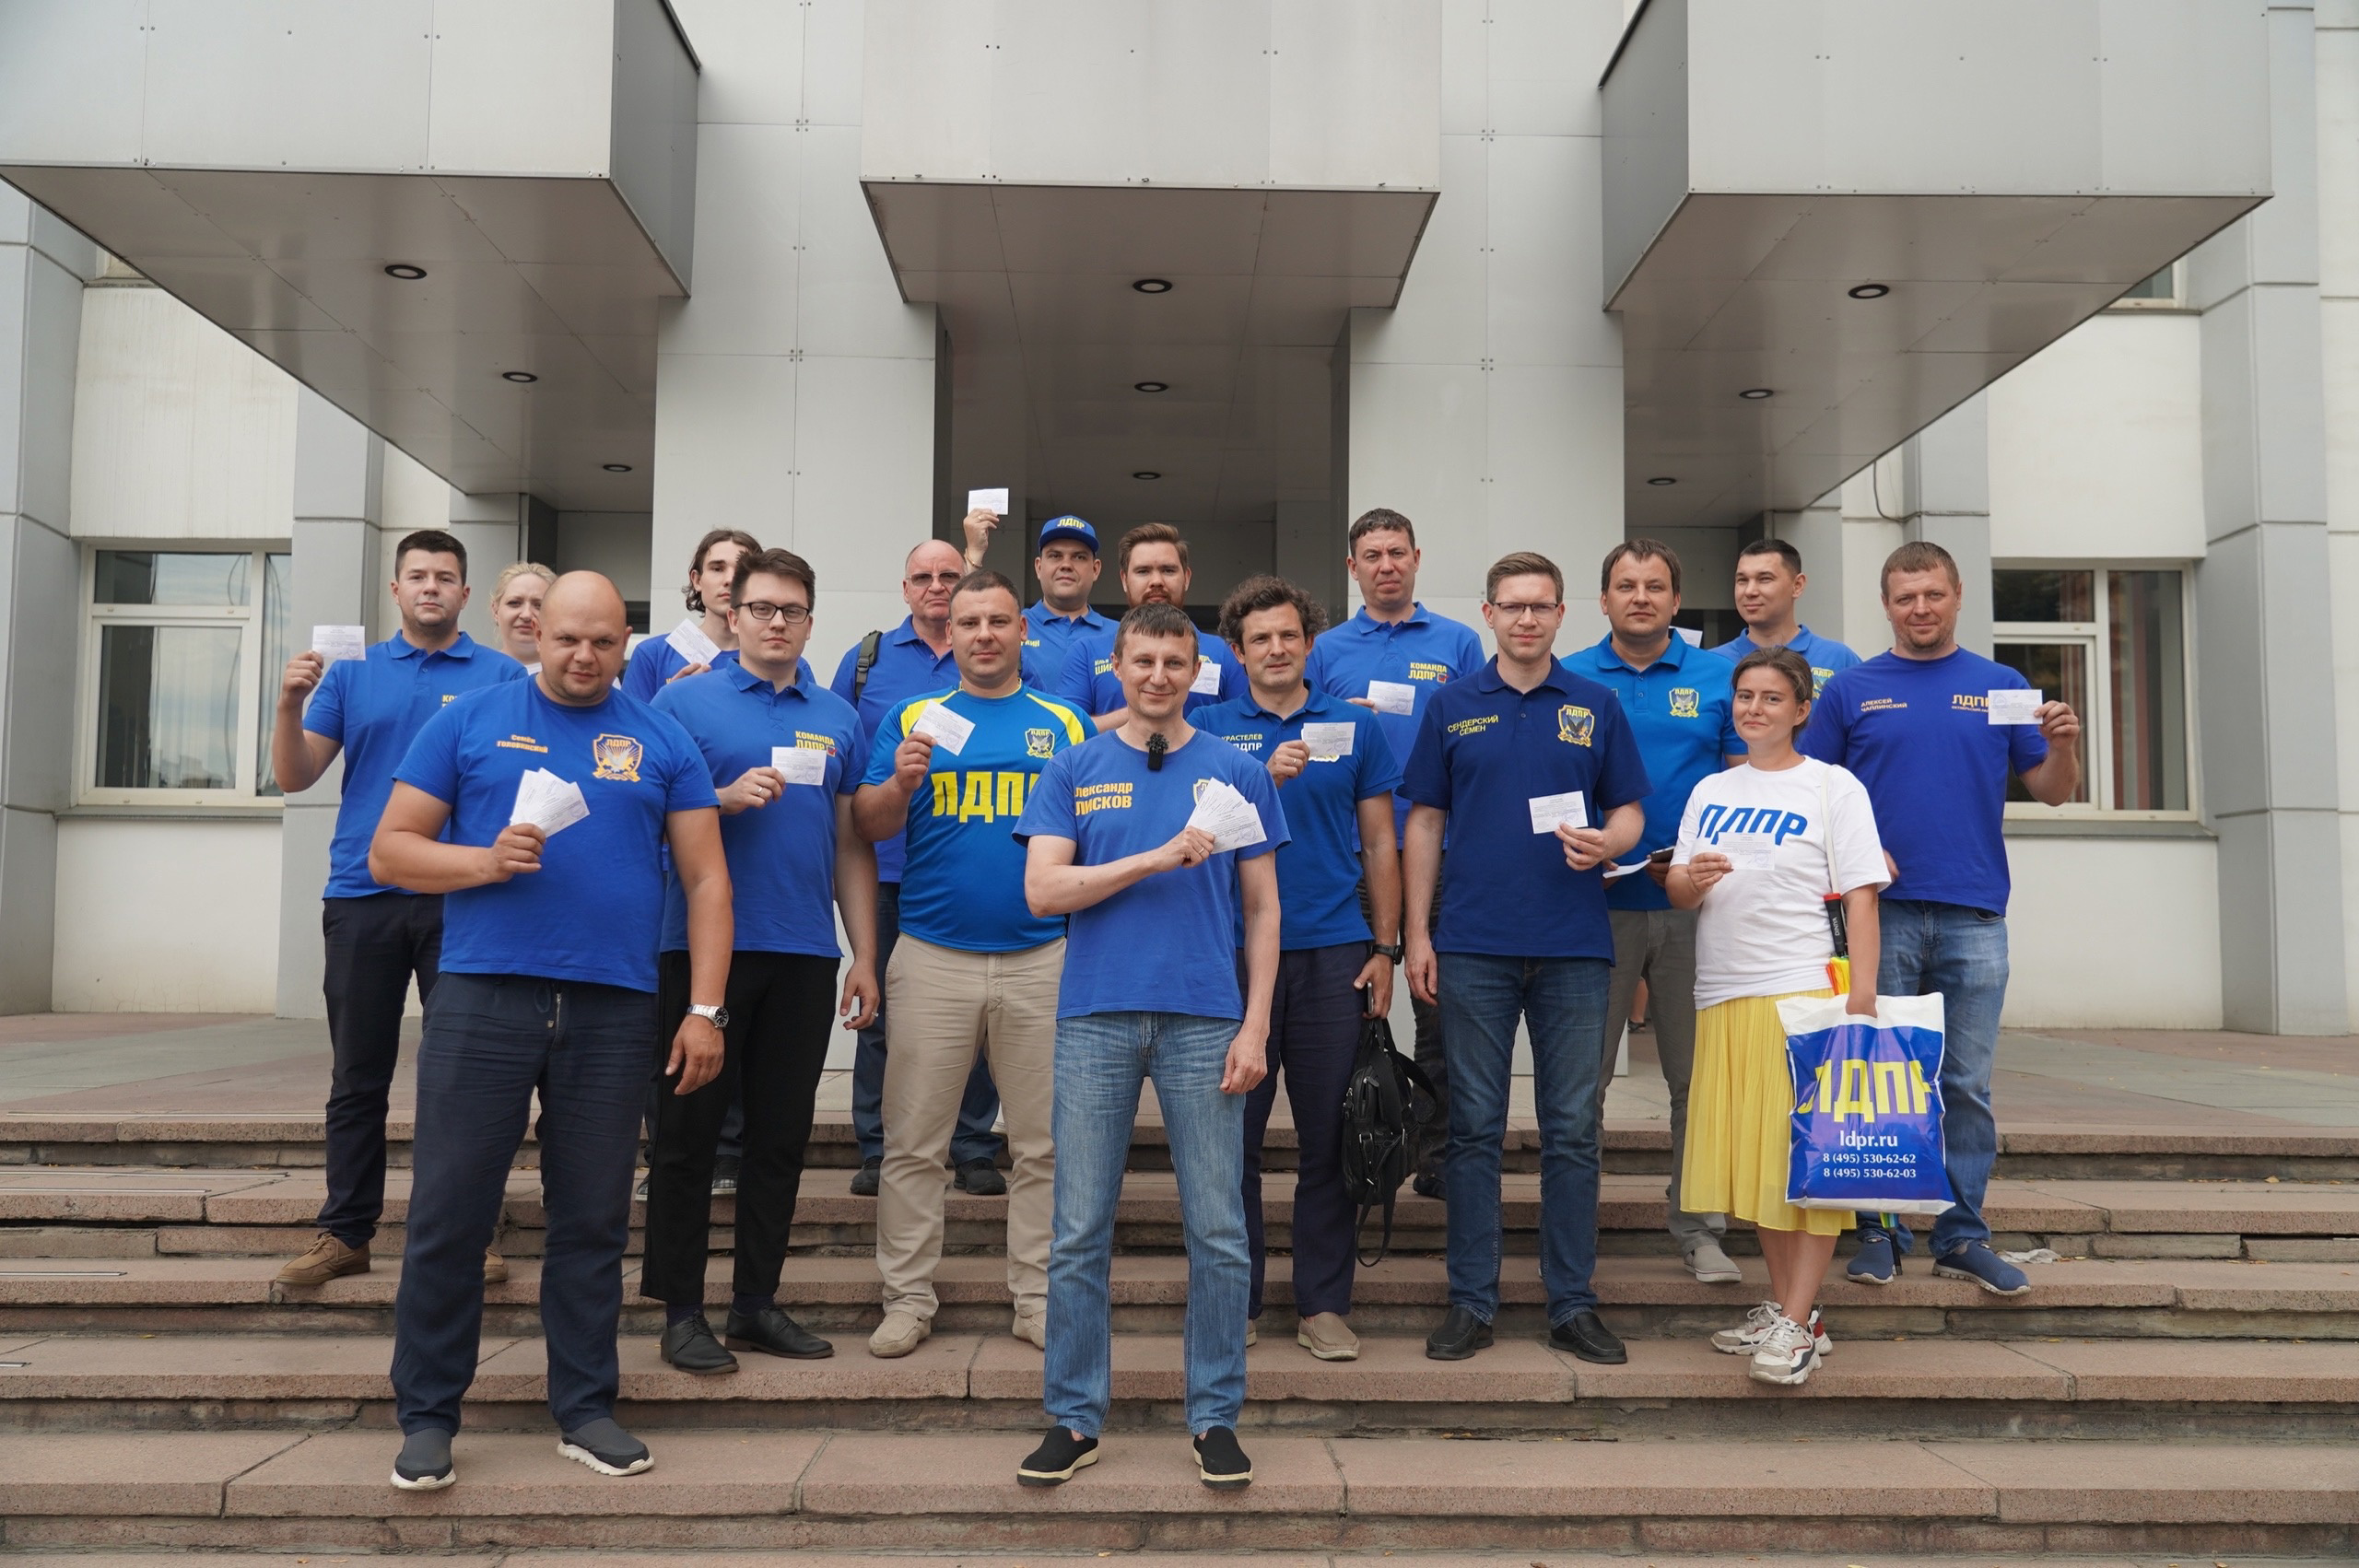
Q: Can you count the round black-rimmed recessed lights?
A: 9